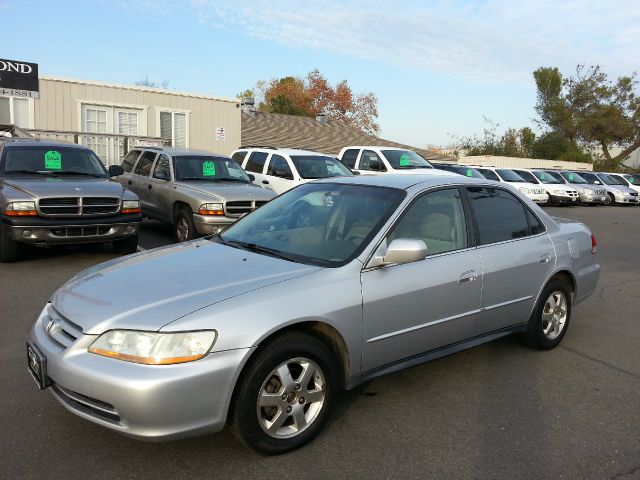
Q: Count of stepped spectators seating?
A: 0